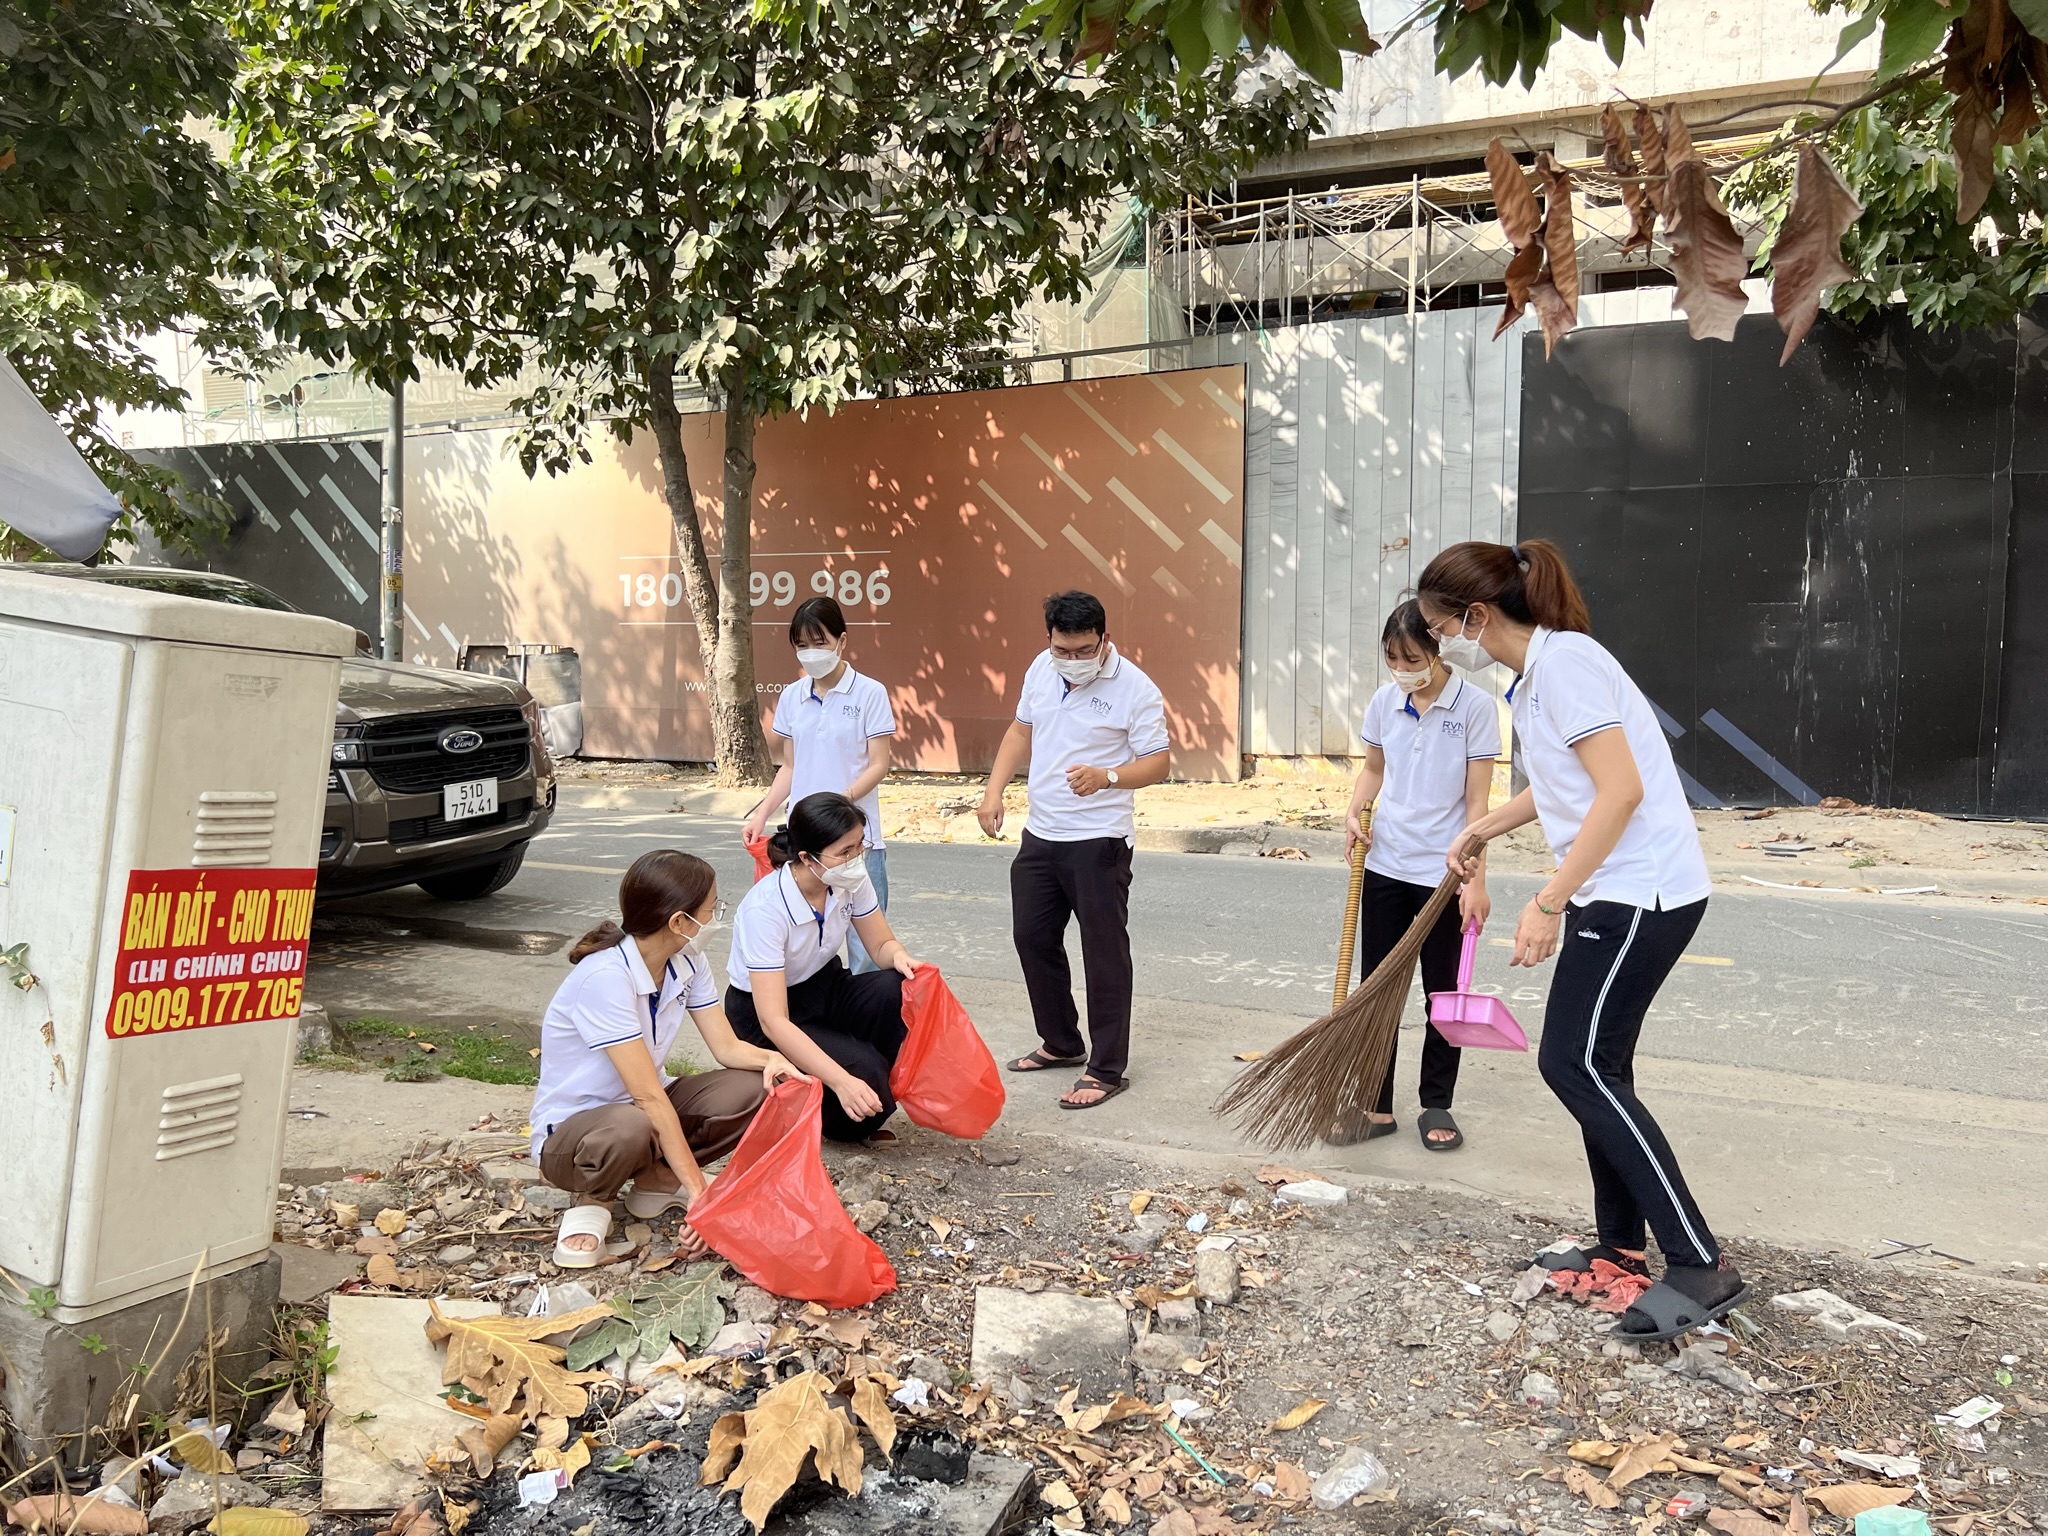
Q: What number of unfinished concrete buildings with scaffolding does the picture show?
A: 1